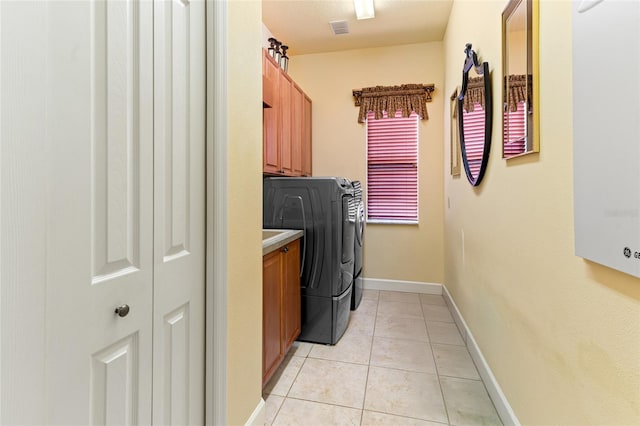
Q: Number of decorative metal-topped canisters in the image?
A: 3